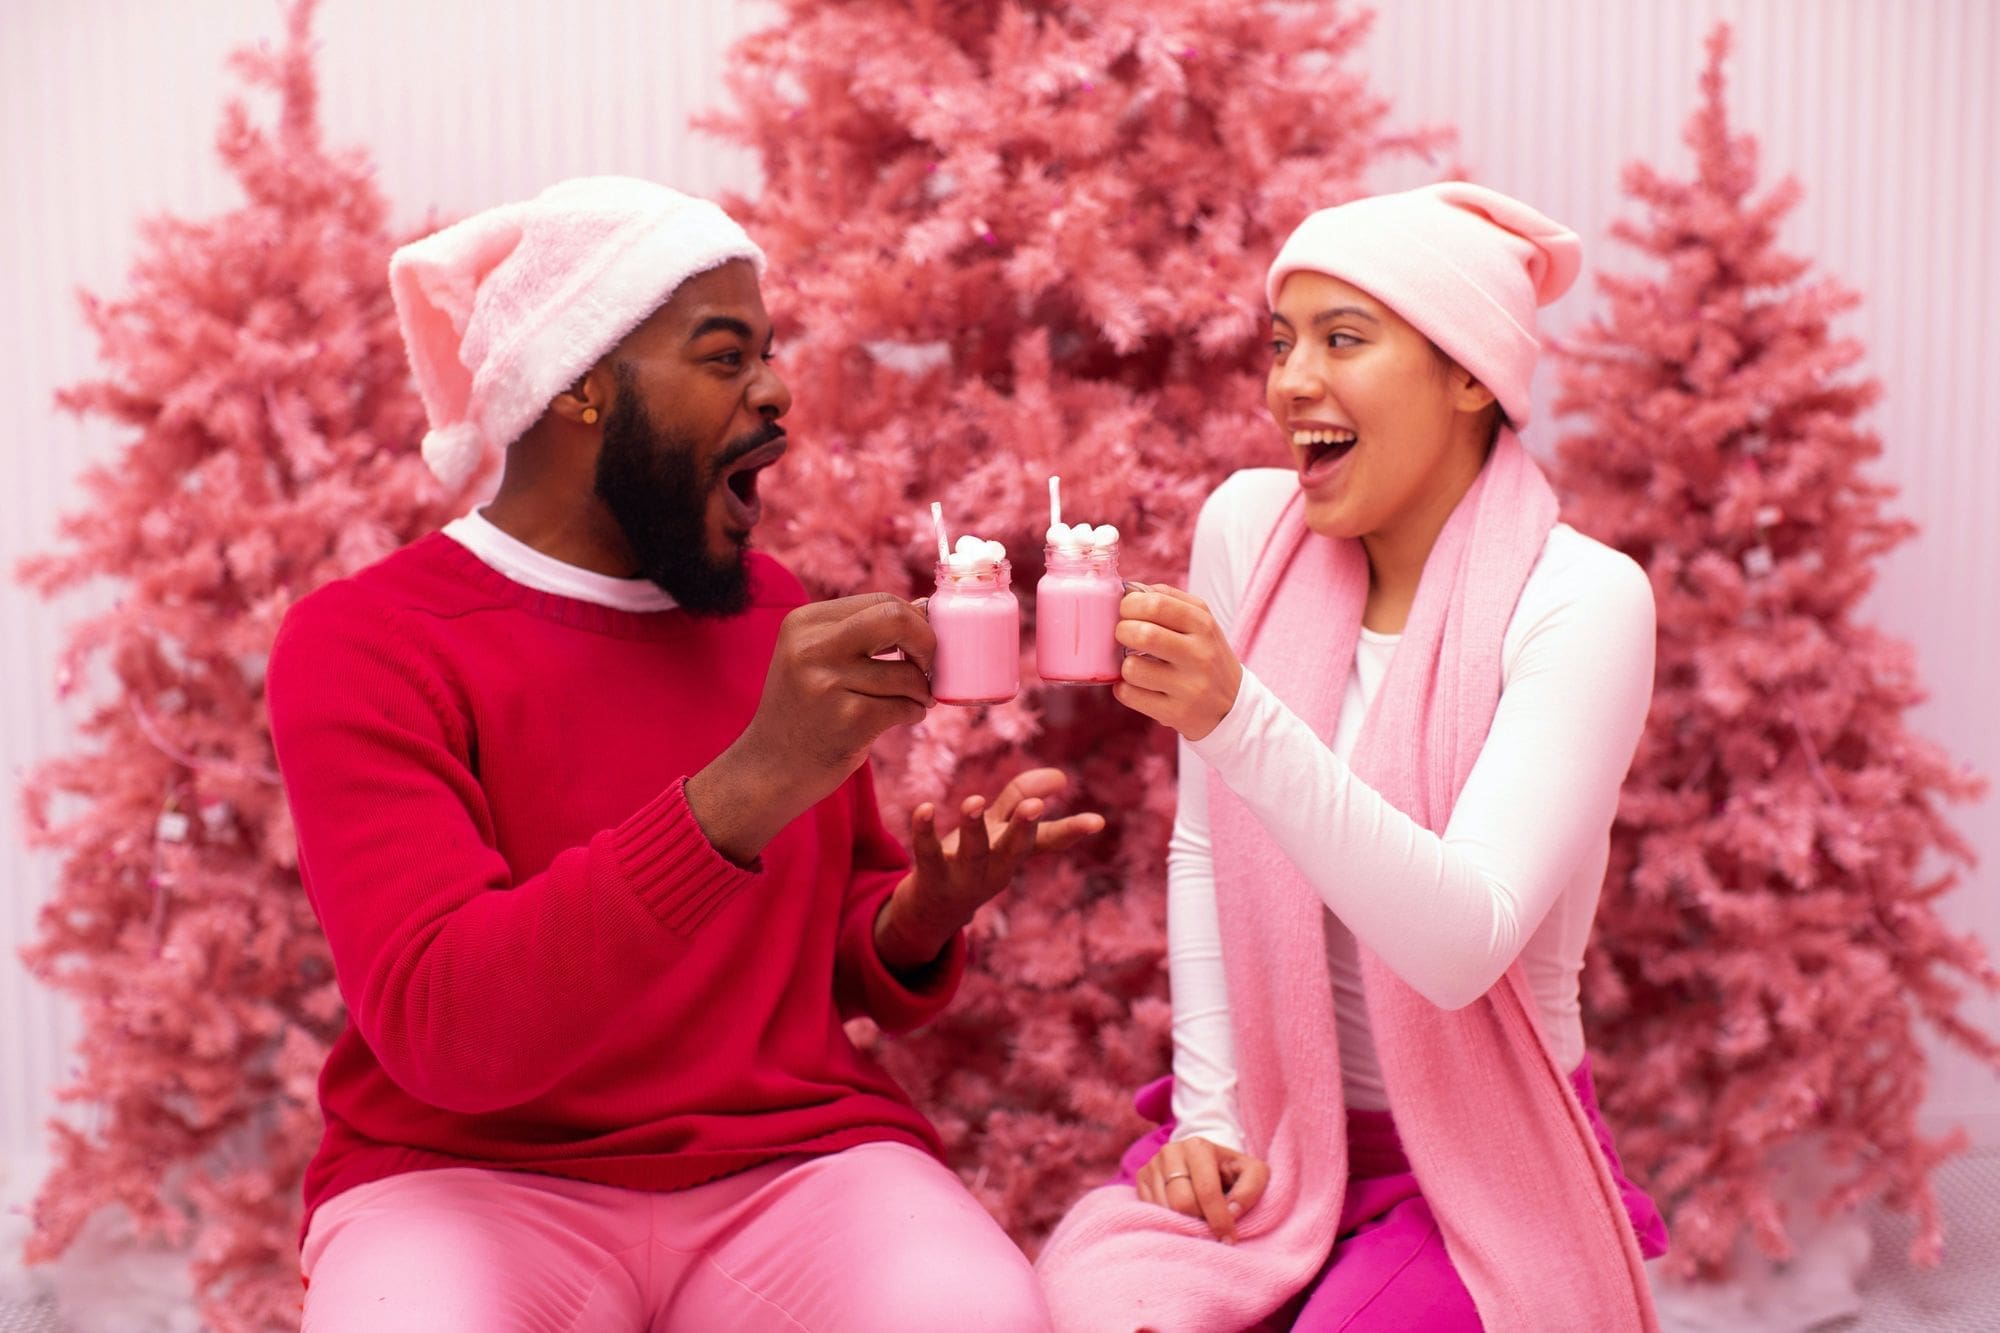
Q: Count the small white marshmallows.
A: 6